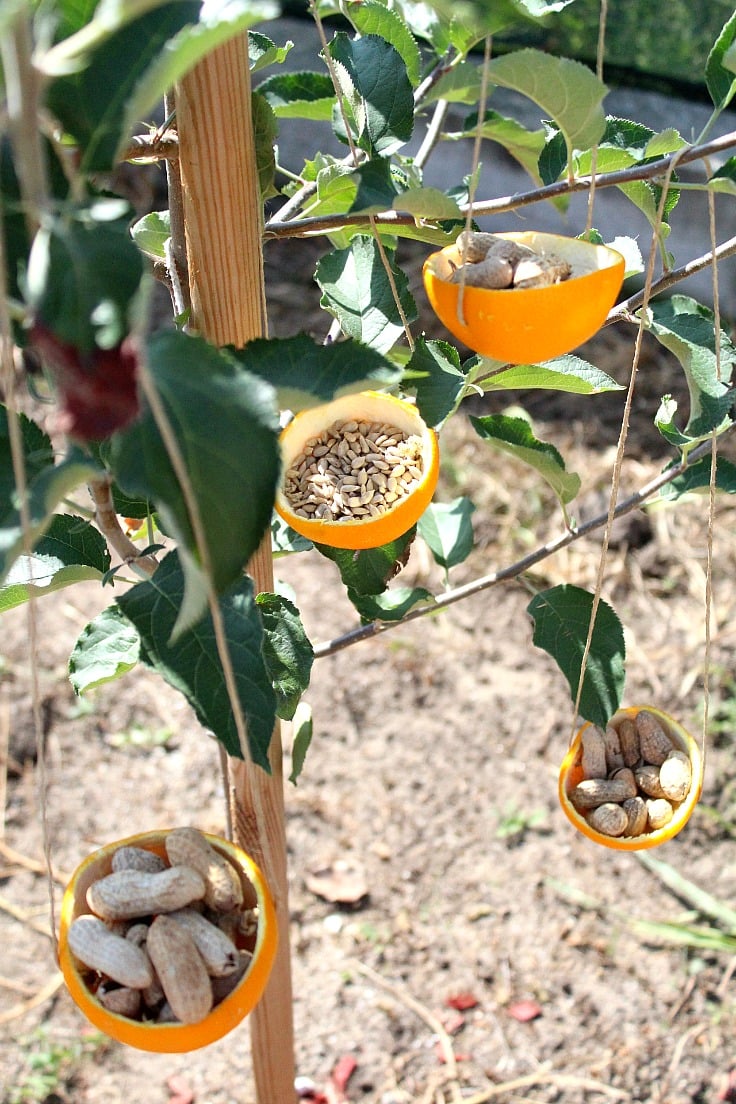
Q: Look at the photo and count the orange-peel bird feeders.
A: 4